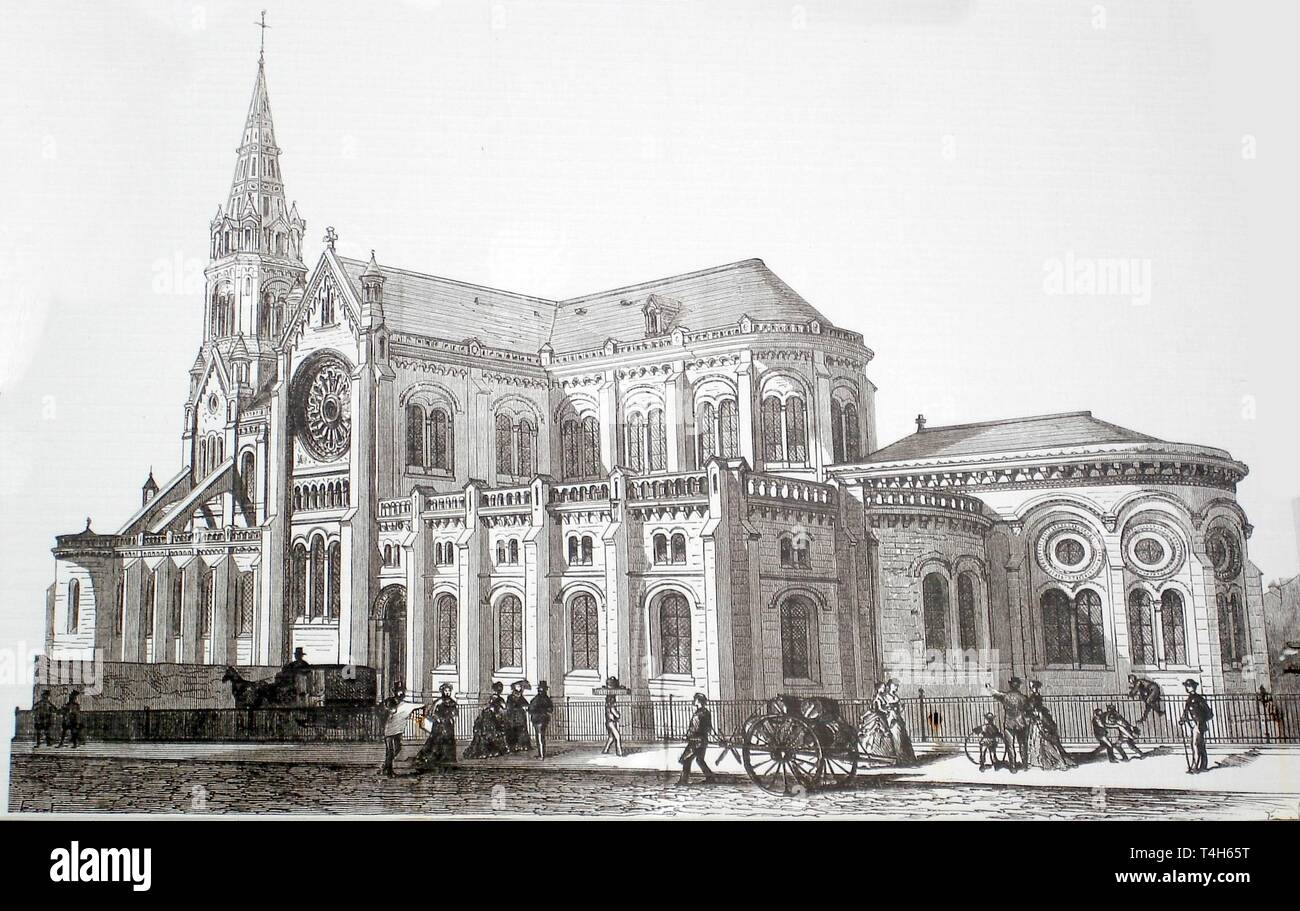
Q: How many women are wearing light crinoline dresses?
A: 2